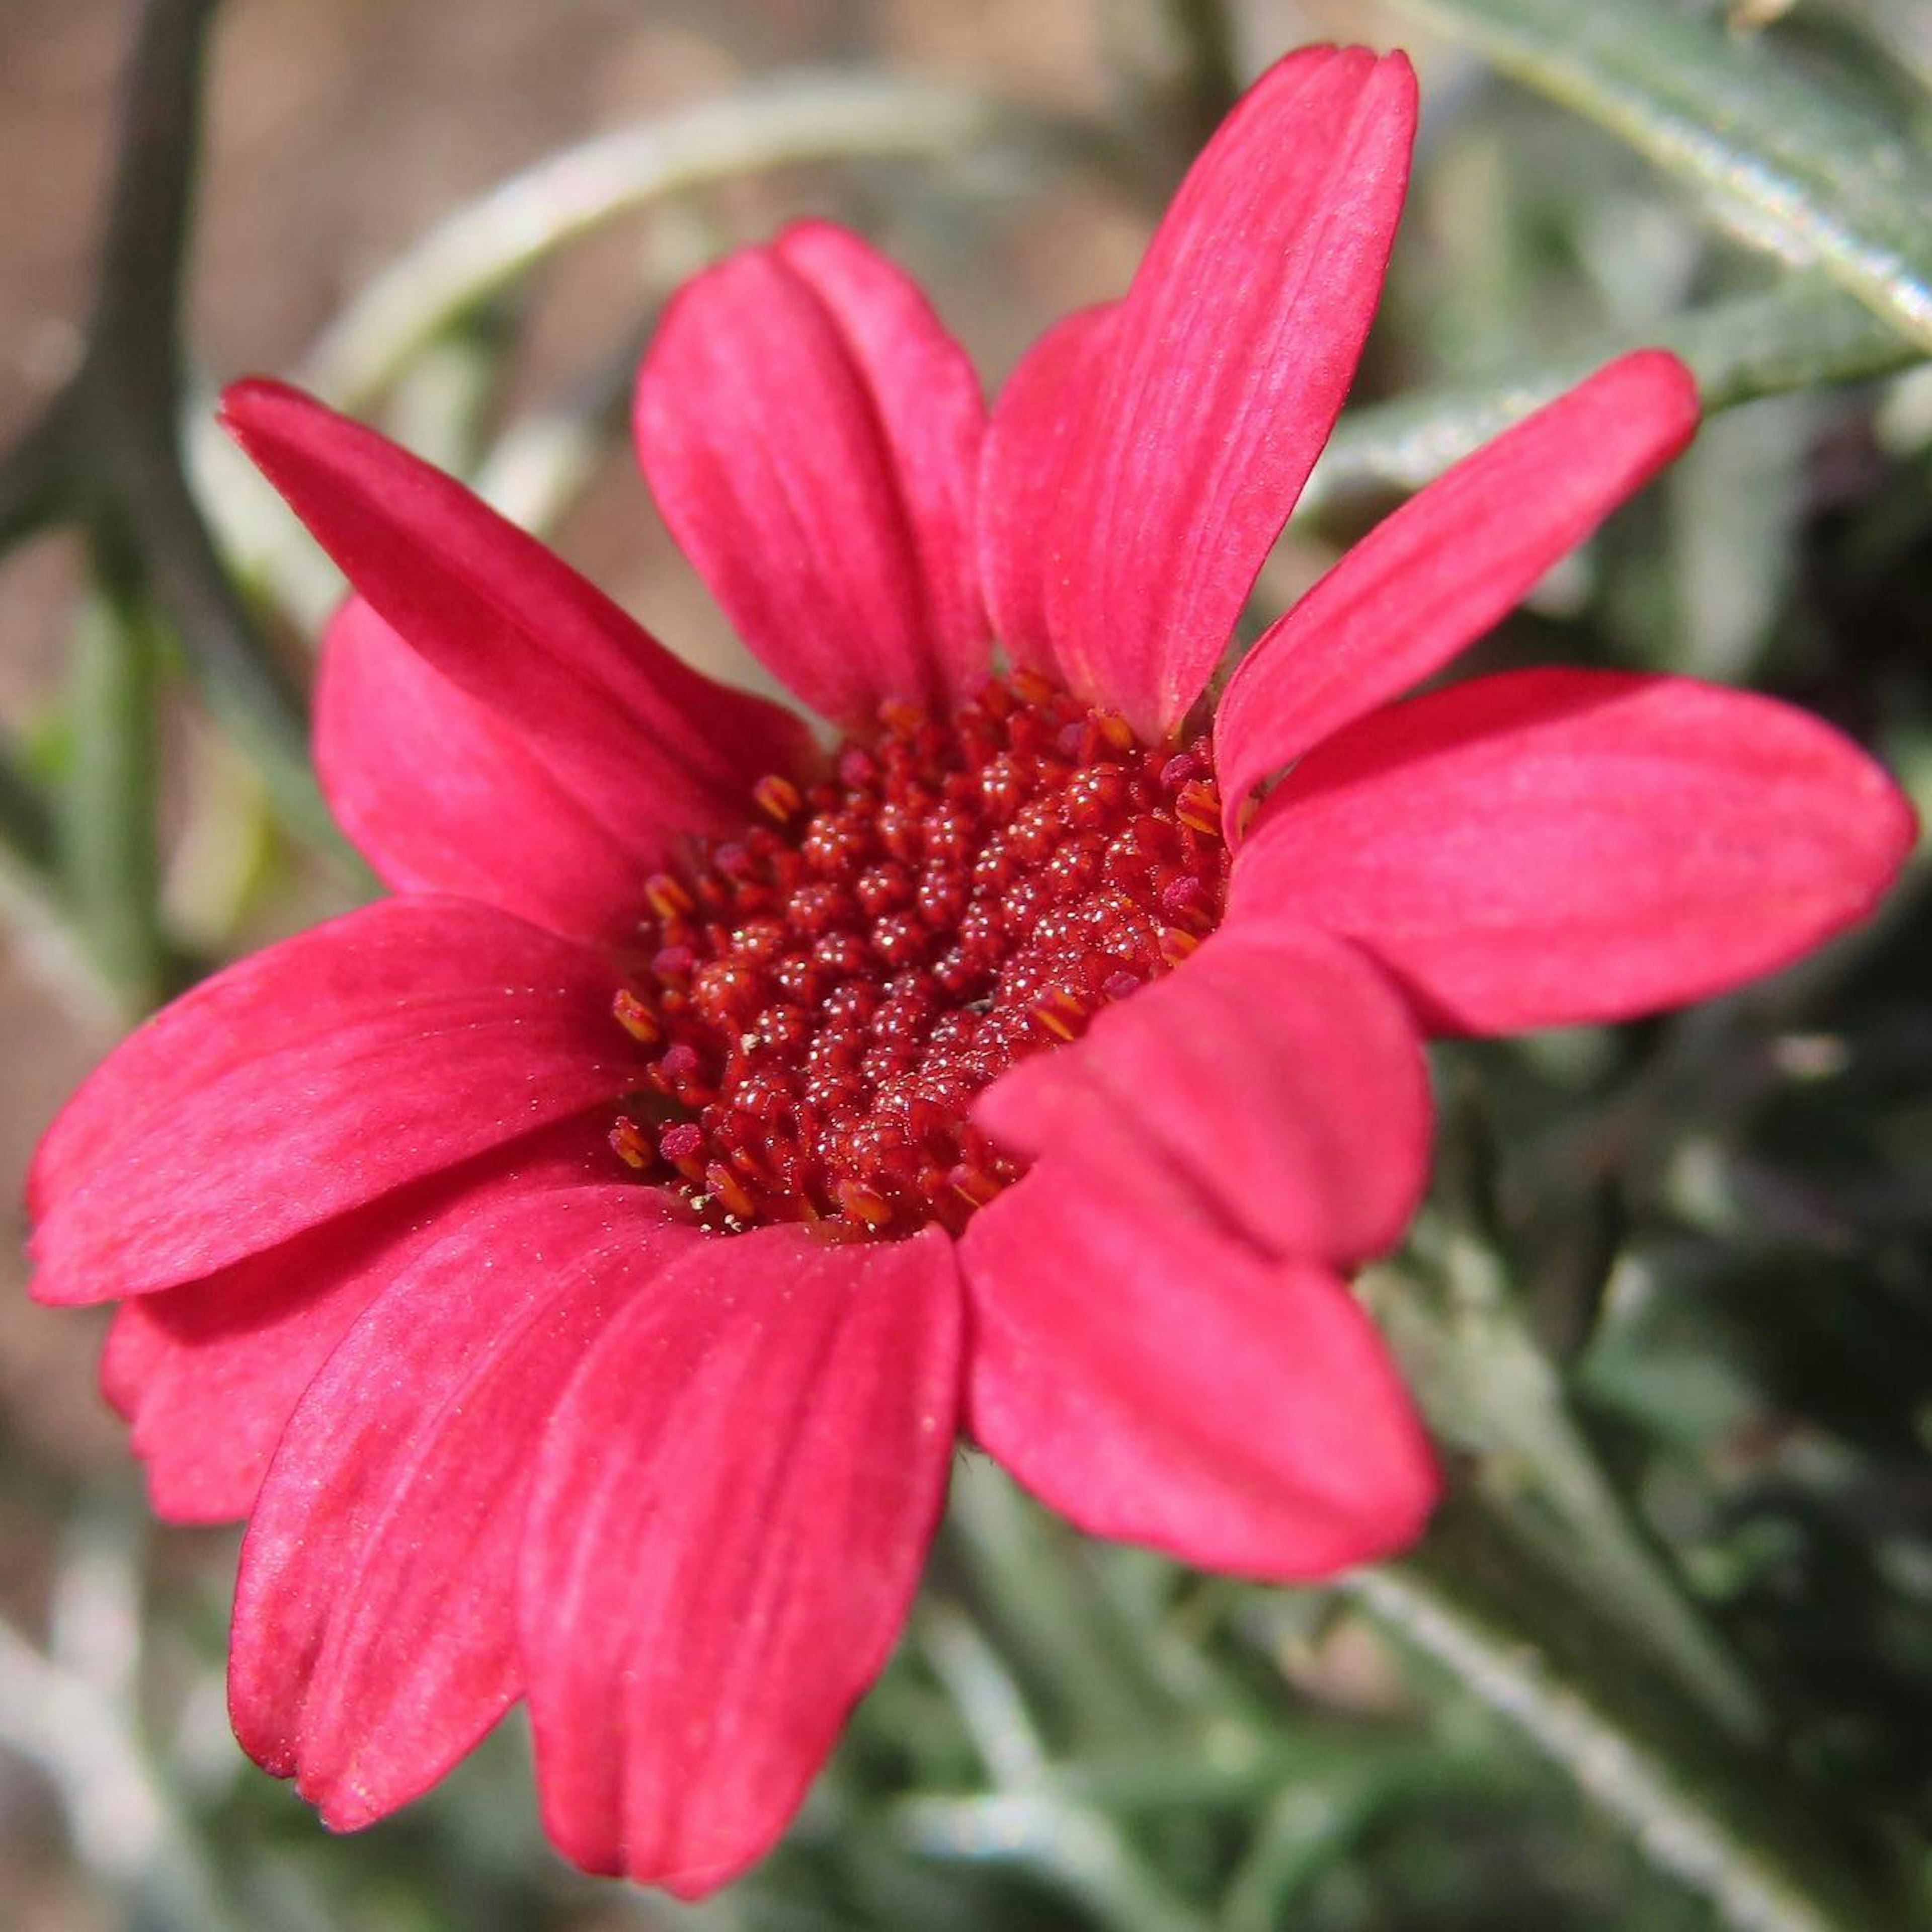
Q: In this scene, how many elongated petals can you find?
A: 13